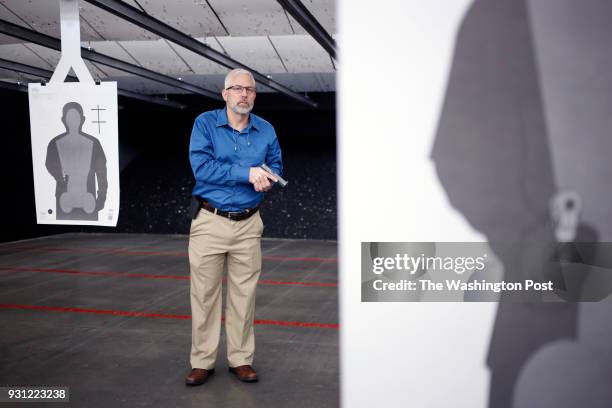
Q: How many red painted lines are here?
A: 3